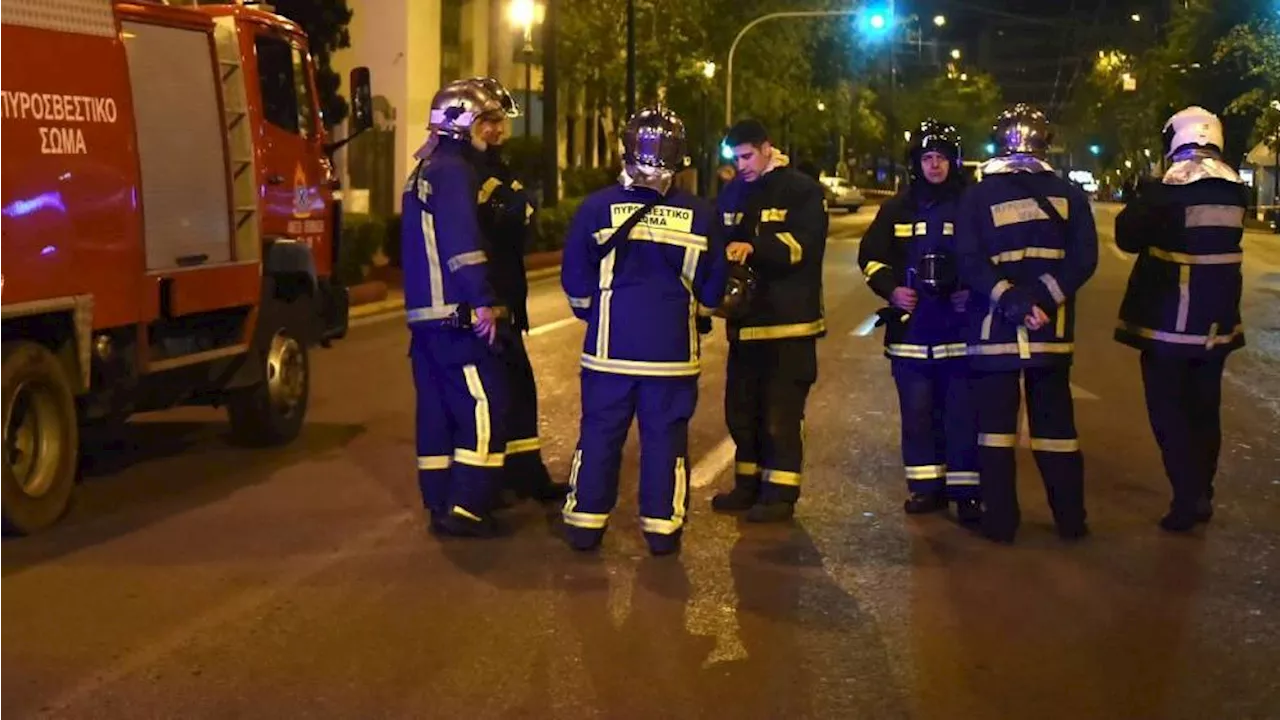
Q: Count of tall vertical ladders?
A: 1